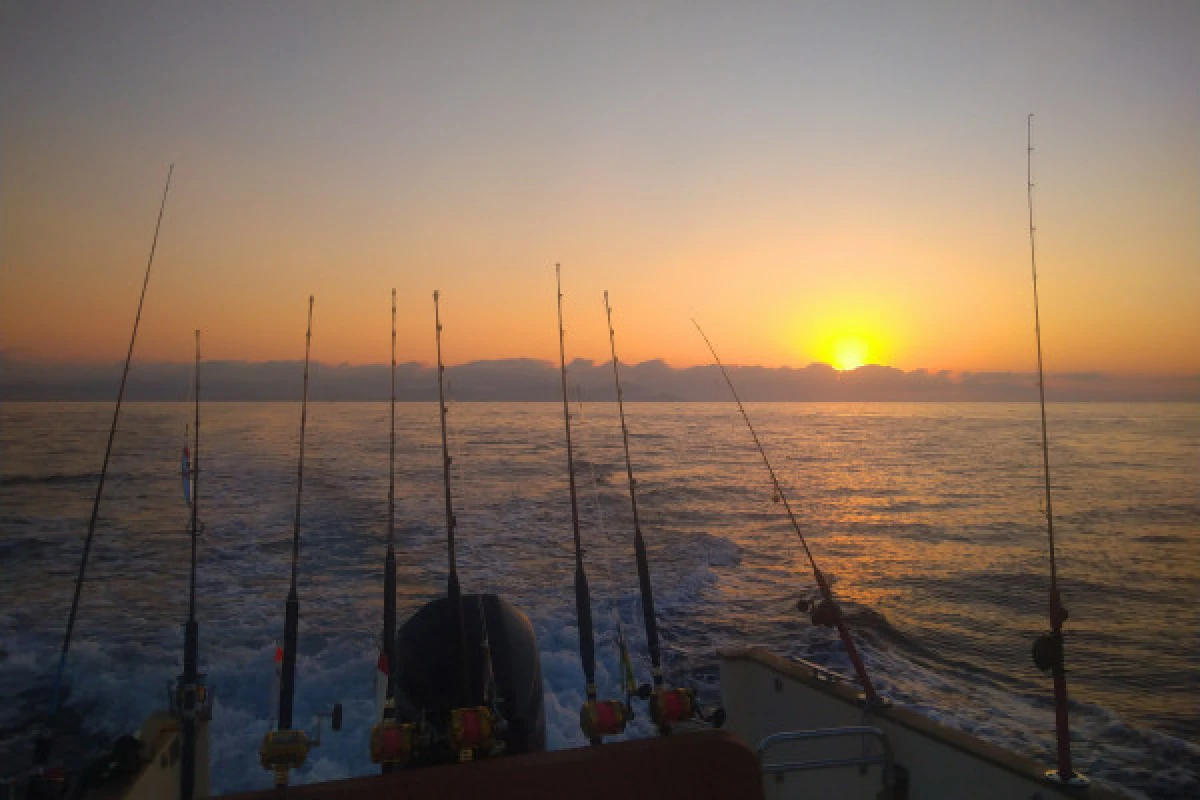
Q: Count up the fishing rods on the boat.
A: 9